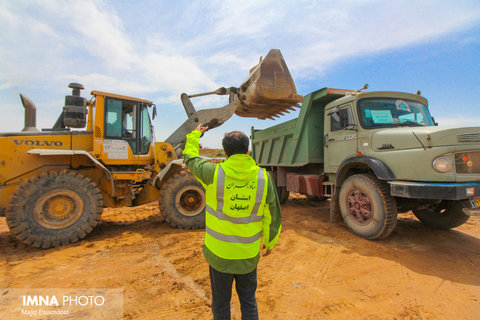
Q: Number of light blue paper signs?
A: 1